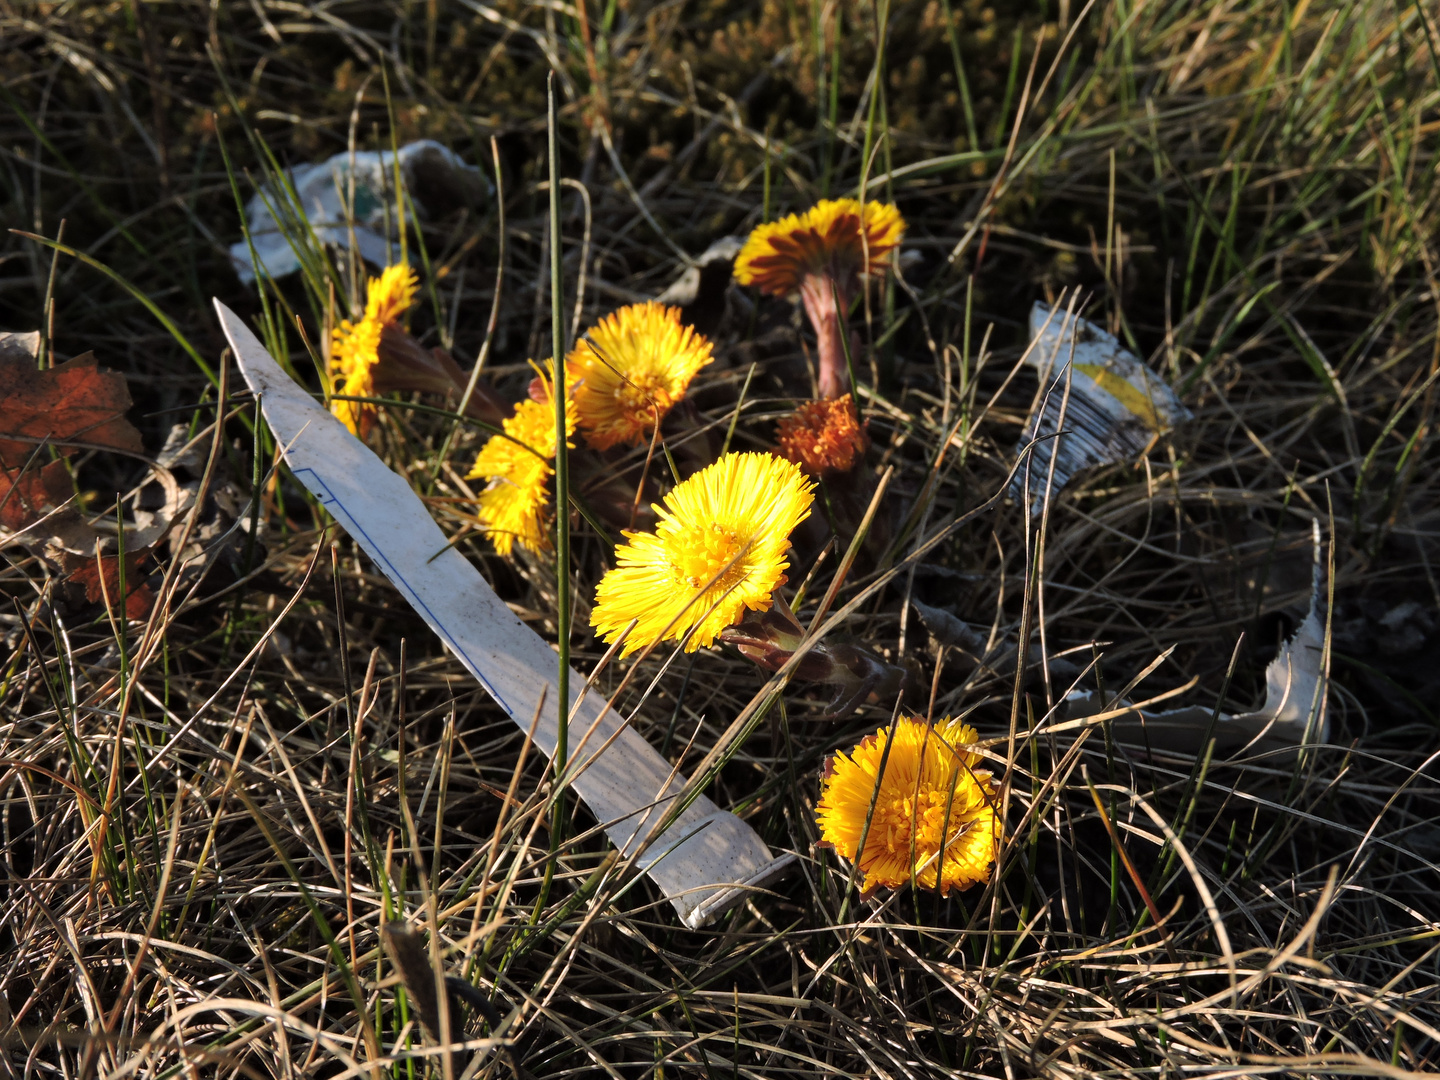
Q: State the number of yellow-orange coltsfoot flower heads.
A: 7